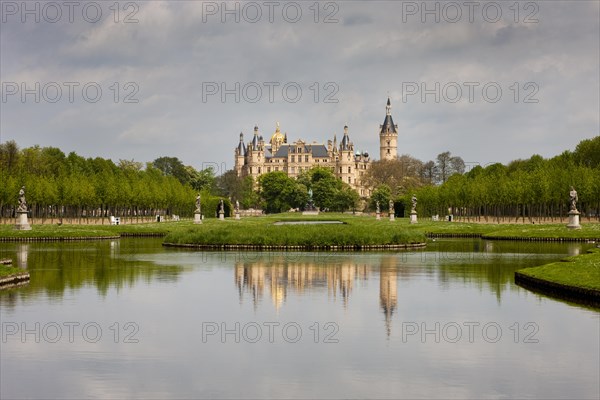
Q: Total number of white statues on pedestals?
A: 8